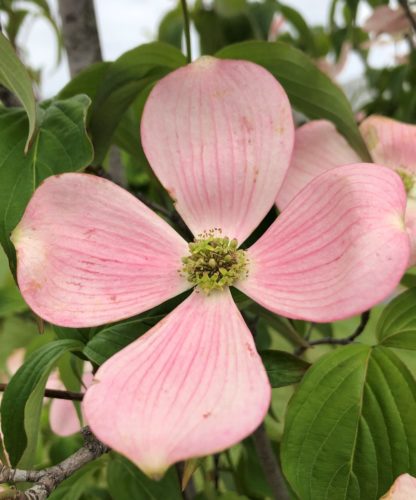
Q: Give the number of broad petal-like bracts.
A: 4